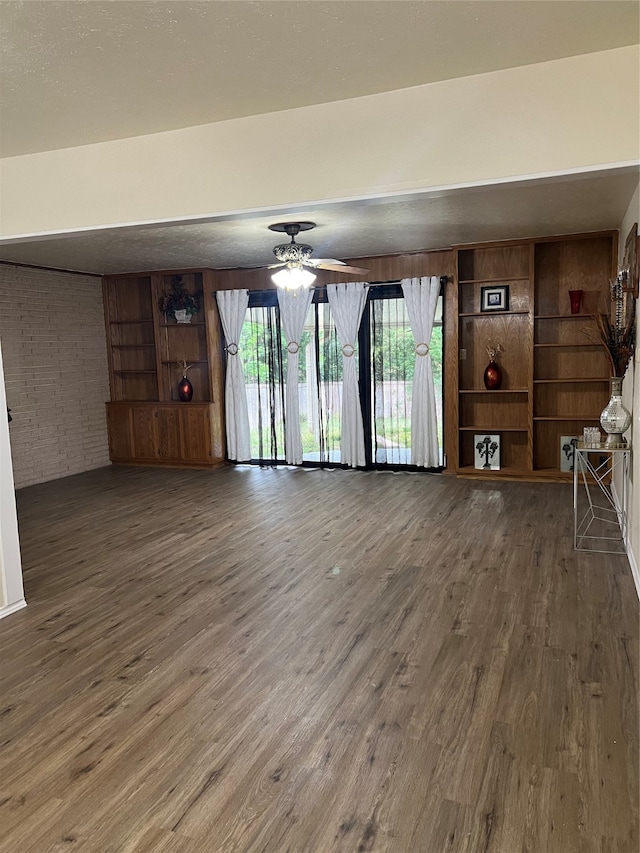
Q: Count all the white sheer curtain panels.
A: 4